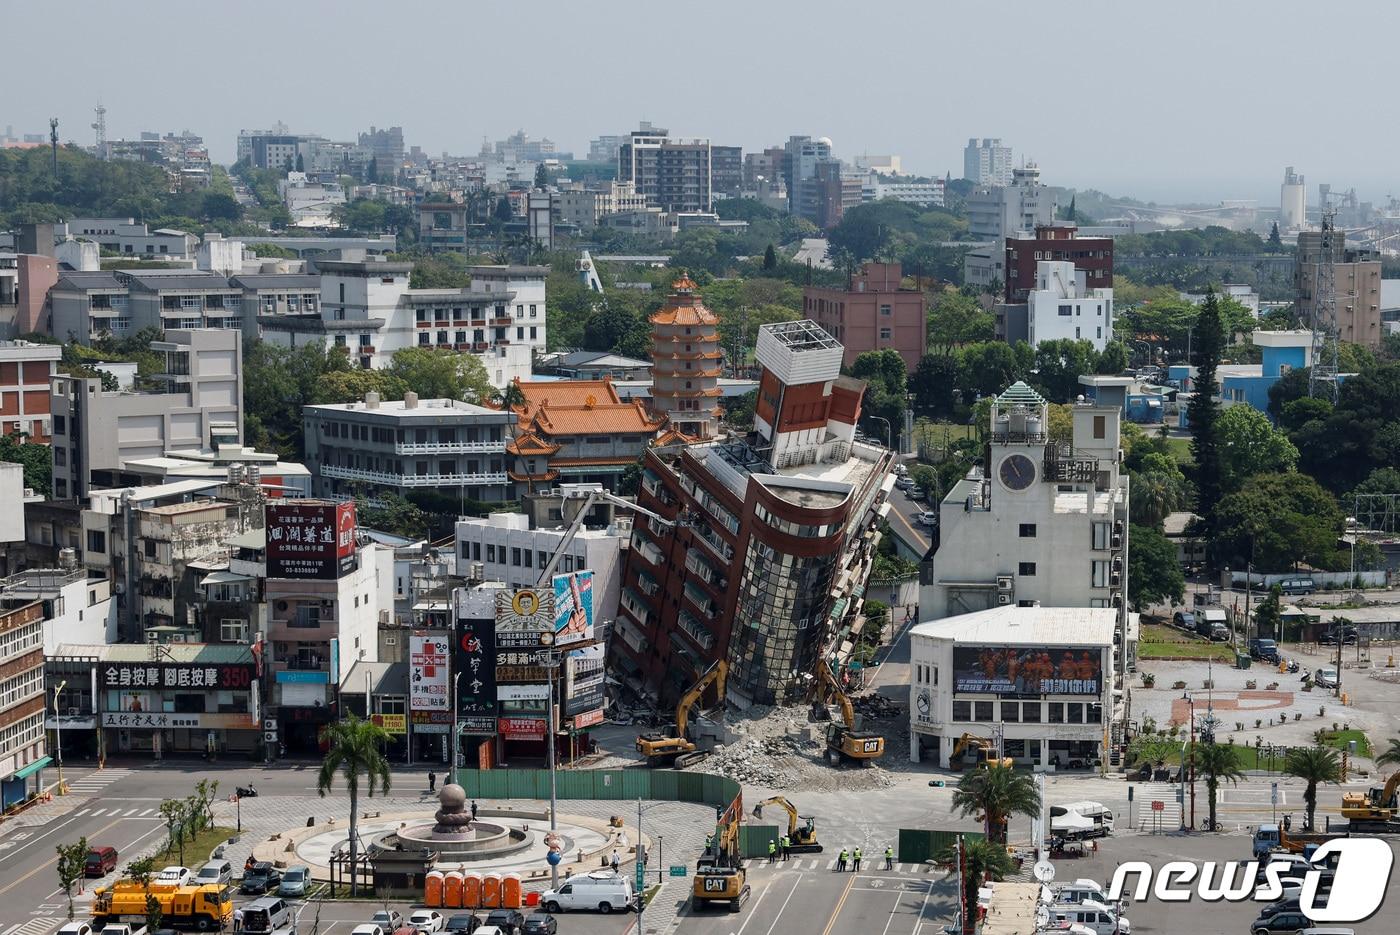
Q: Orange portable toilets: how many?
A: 5